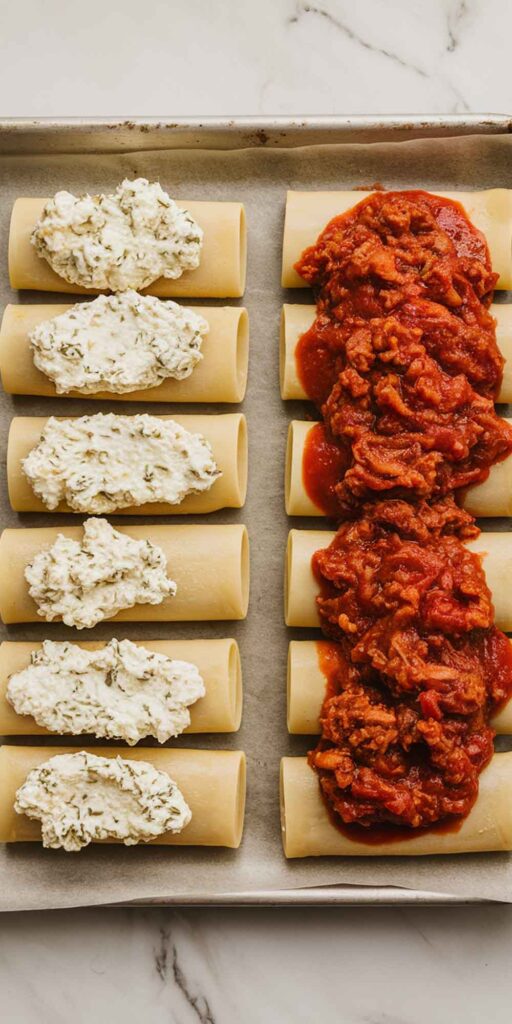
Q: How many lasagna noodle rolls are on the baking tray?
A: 12